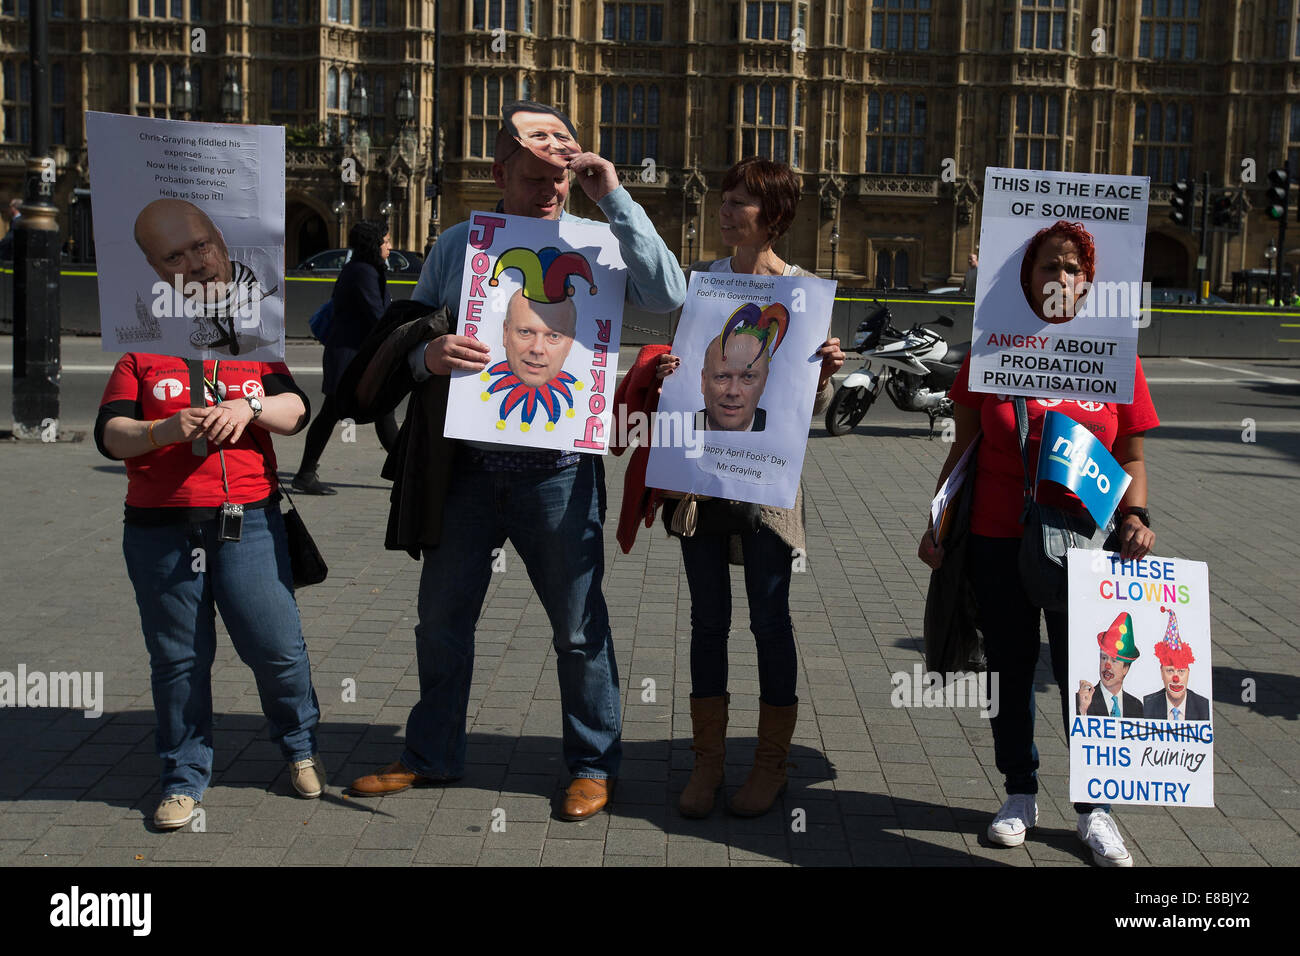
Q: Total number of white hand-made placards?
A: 5